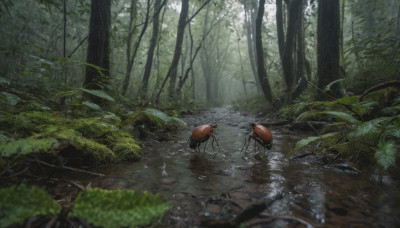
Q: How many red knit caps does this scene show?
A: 0